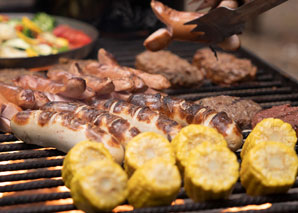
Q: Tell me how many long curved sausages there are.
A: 4